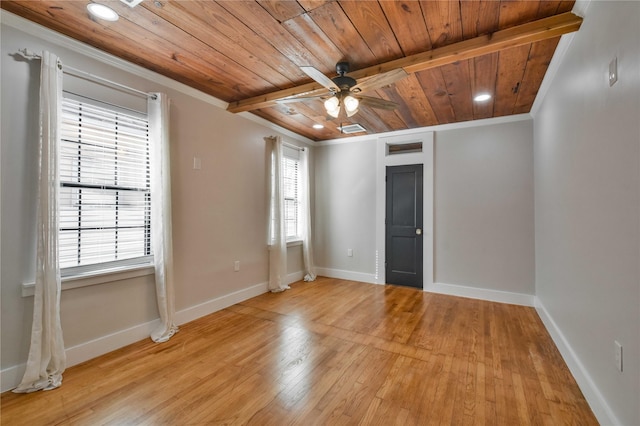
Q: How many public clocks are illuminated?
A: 0